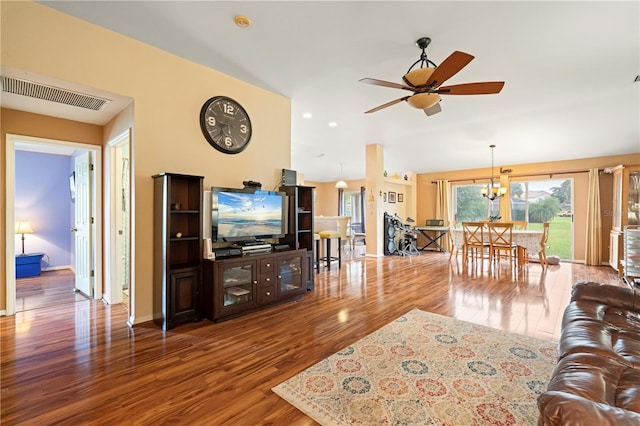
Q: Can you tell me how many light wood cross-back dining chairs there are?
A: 6